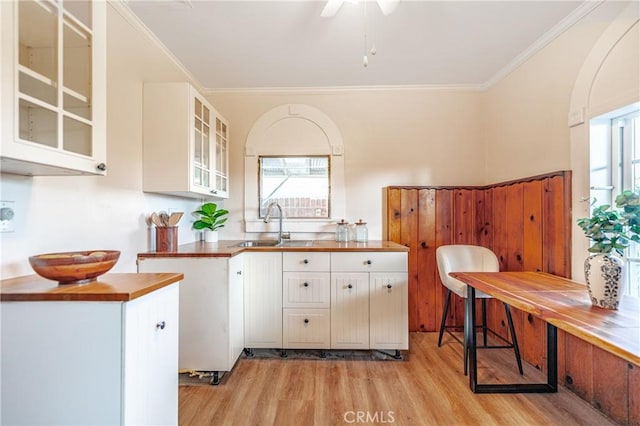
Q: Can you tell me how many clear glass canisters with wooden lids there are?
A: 2